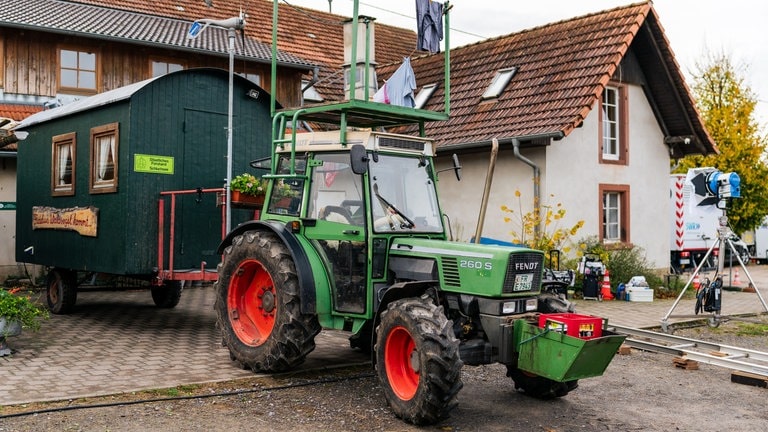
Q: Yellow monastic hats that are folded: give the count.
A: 0